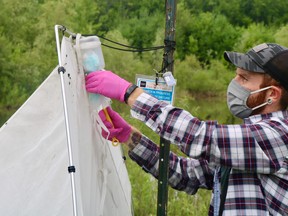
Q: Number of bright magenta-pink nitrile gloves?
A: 2